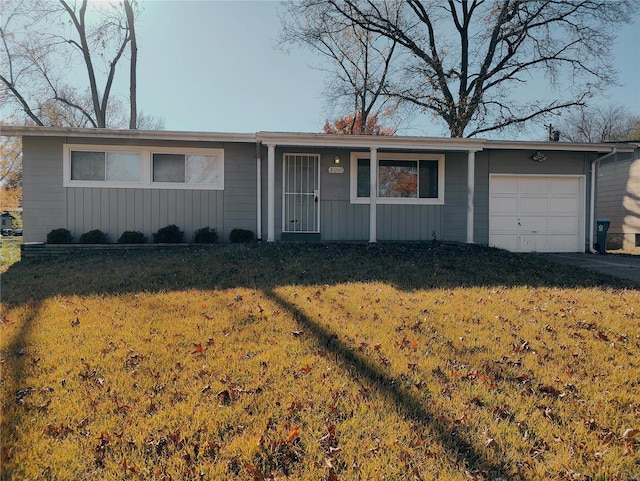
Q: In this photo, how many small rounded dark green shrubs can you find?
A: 6